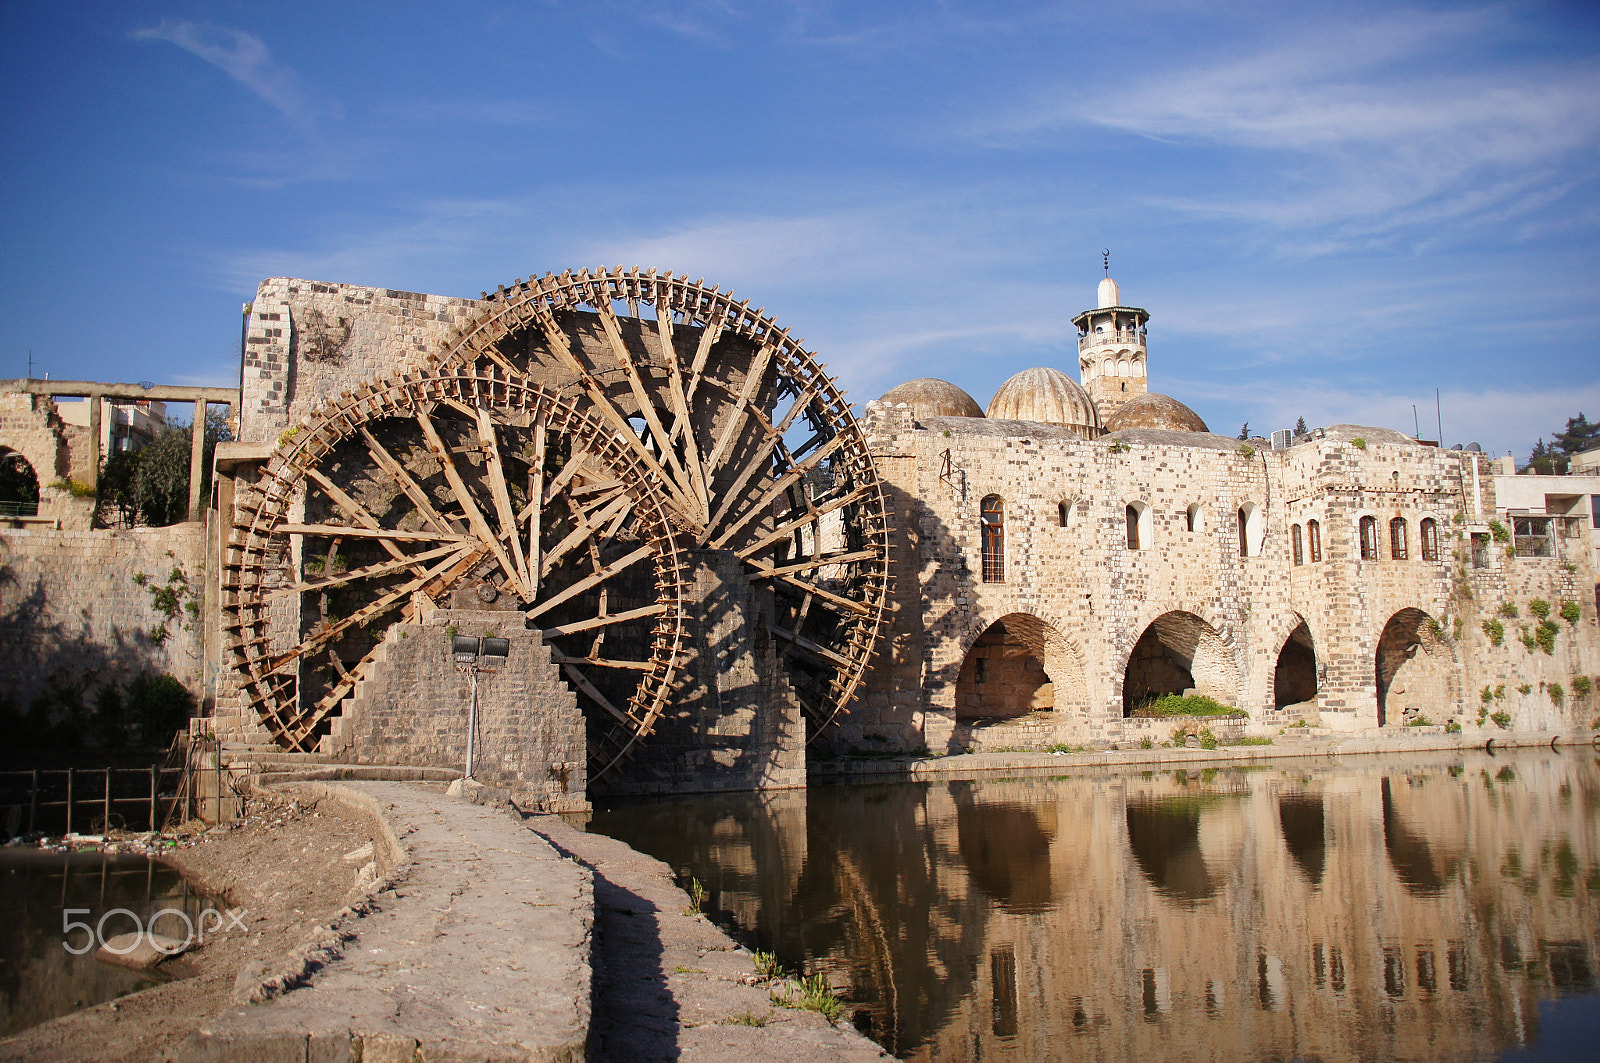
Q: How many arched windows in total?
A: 10